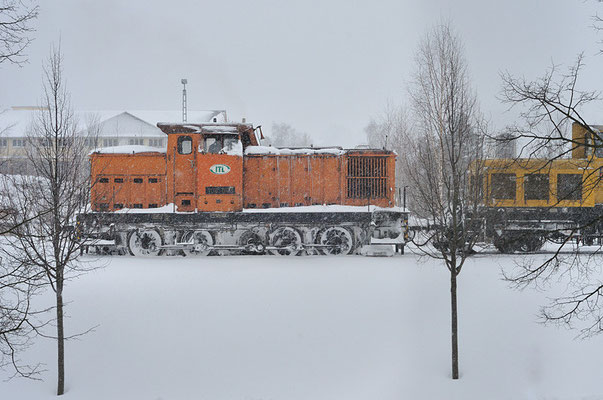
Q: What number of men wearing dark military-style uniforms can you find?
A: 0